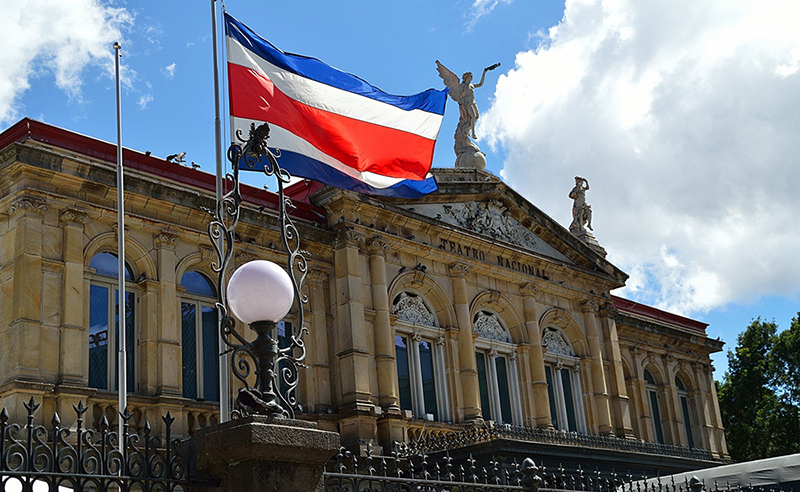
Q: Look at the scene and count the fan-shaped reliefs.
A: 3